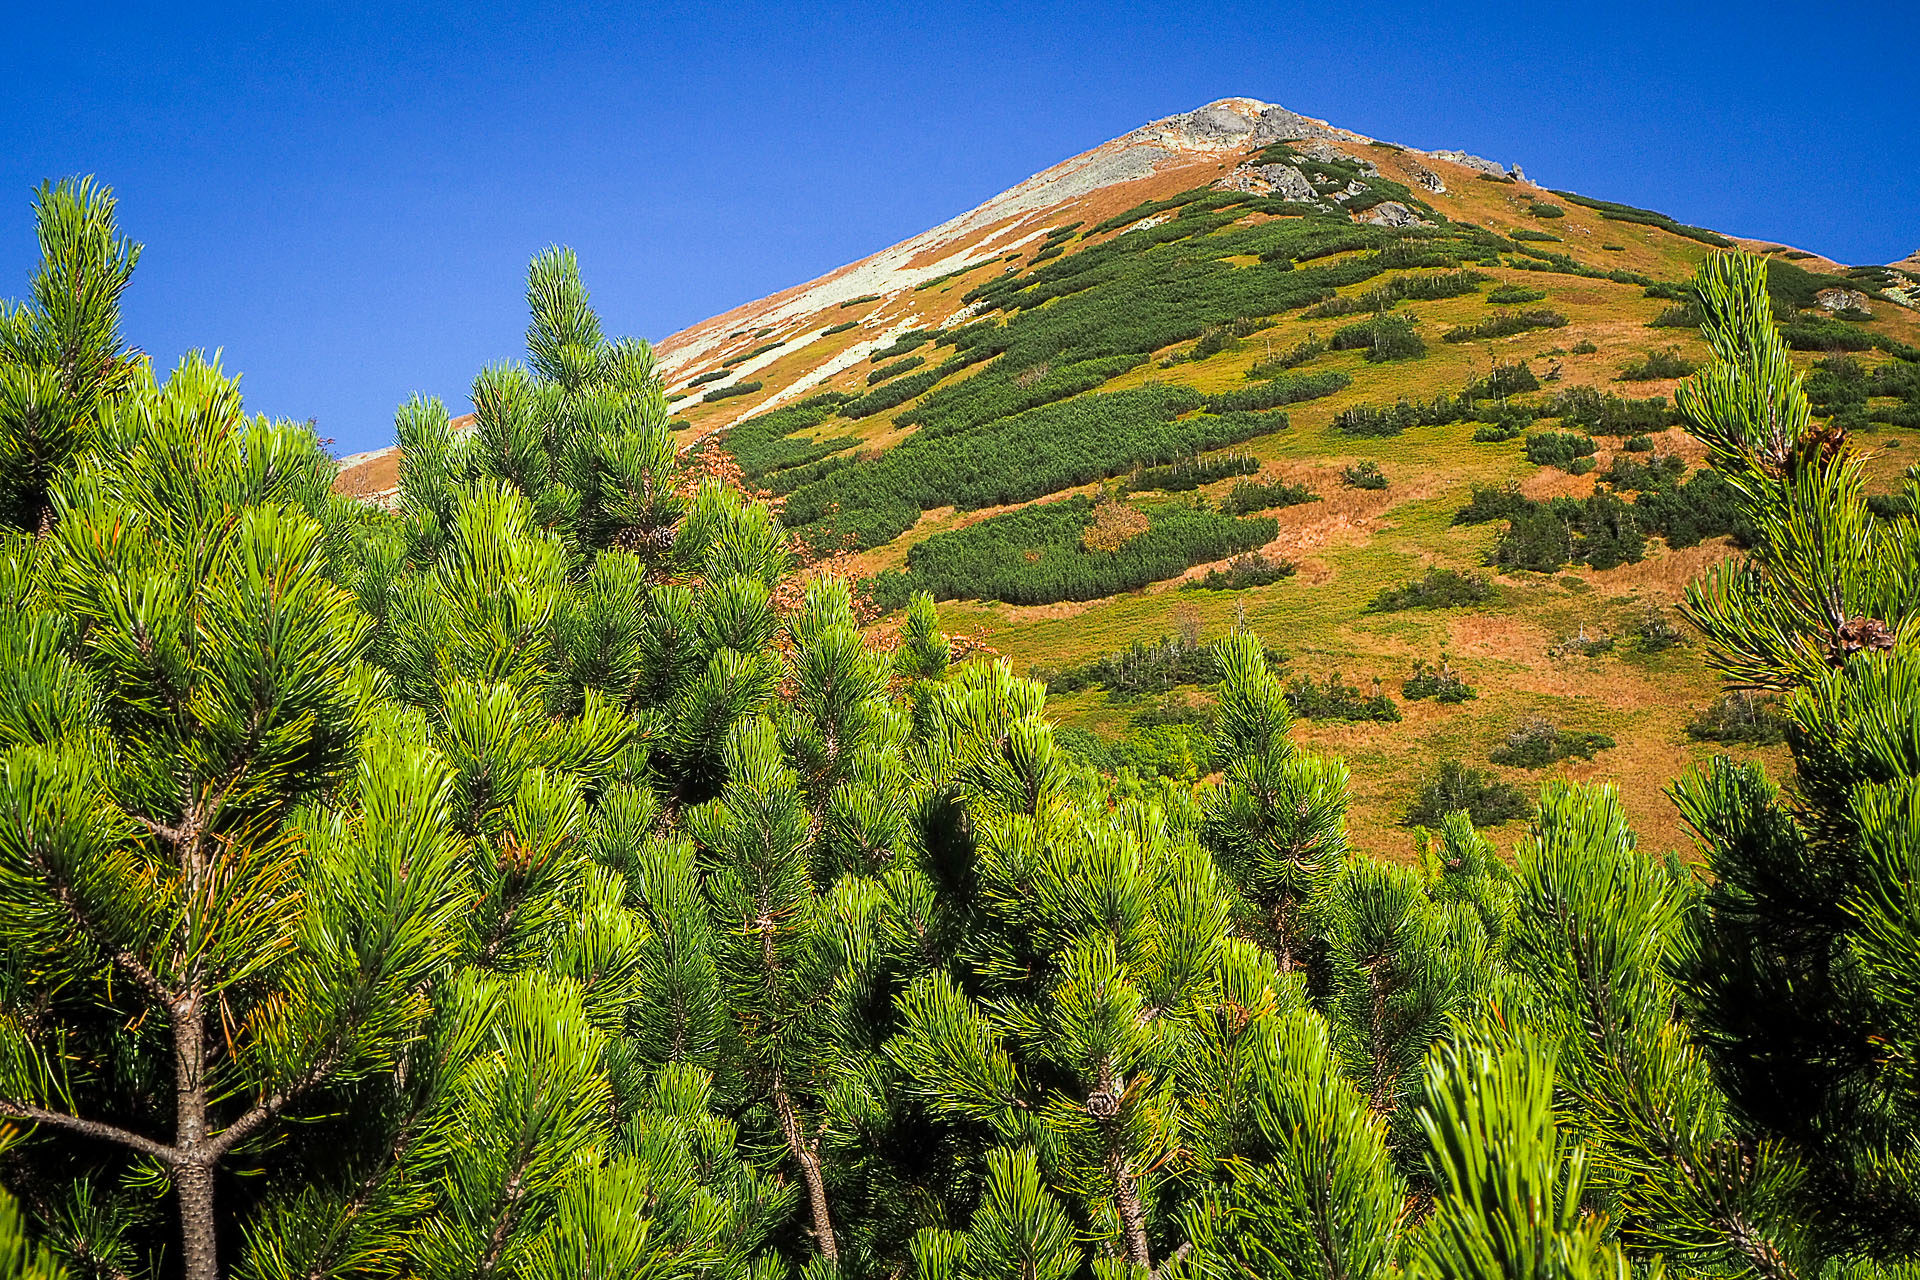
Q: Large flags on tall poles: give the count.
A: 0